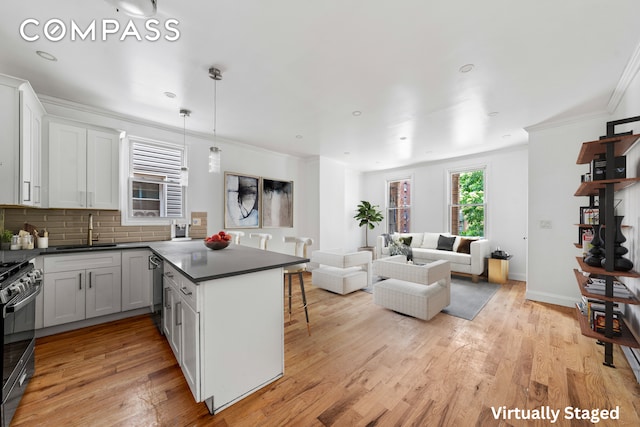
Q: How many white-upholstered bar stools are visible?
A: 3